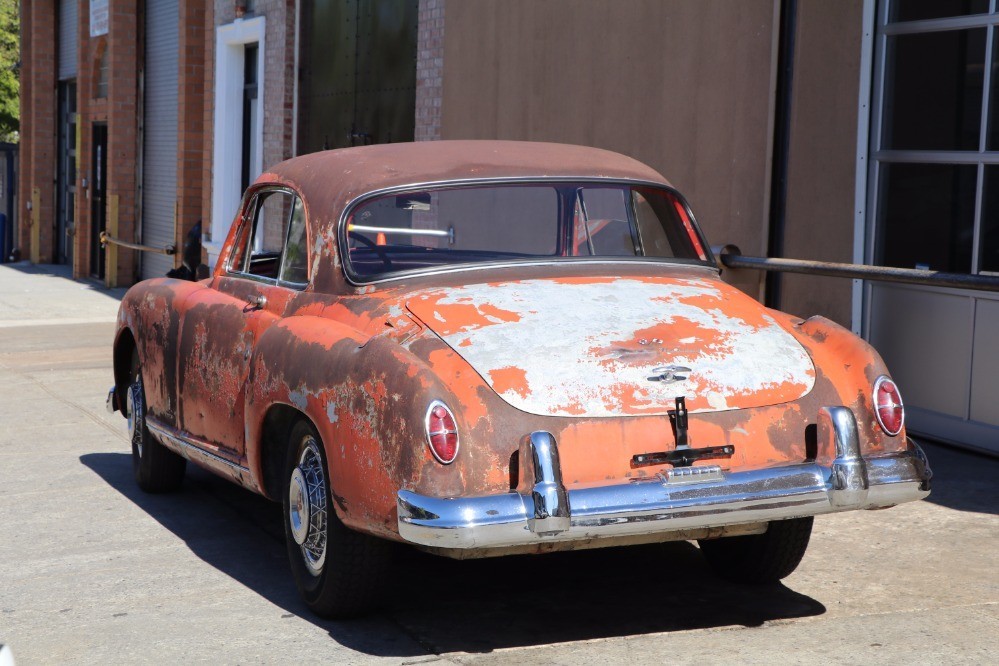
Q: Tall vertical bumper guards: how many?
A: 2